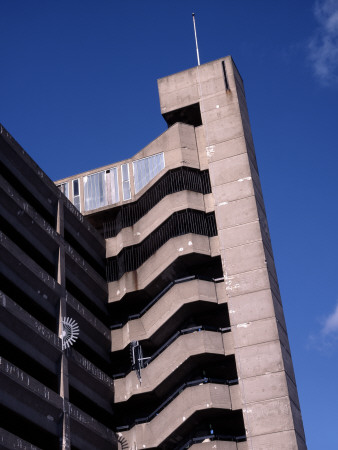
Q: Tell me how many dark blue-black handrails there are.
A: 4